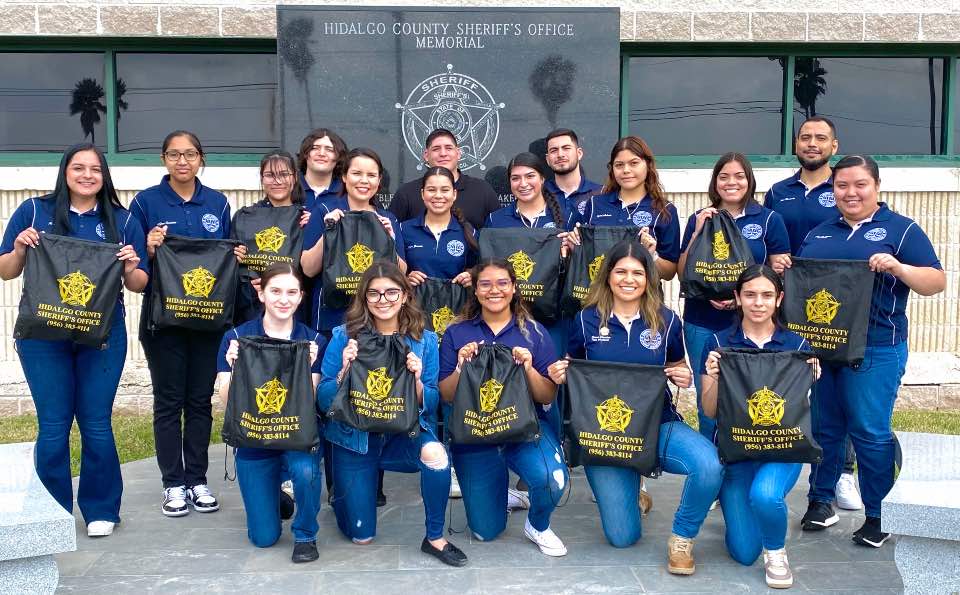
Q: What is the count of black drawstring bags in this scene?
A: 14